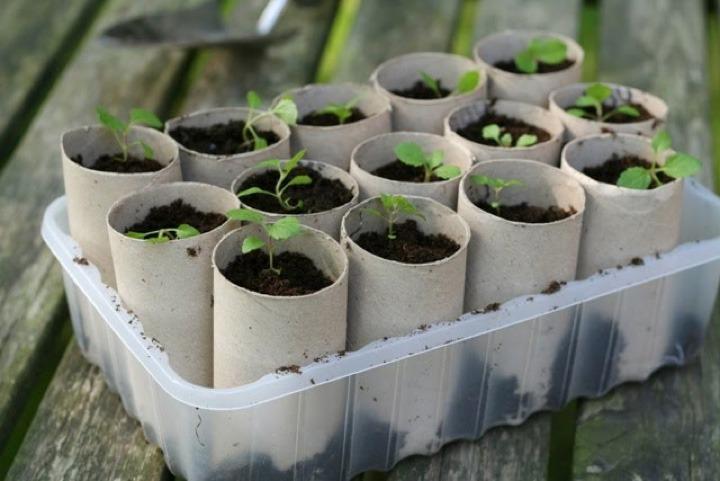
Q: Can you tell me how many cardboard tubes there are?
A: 14